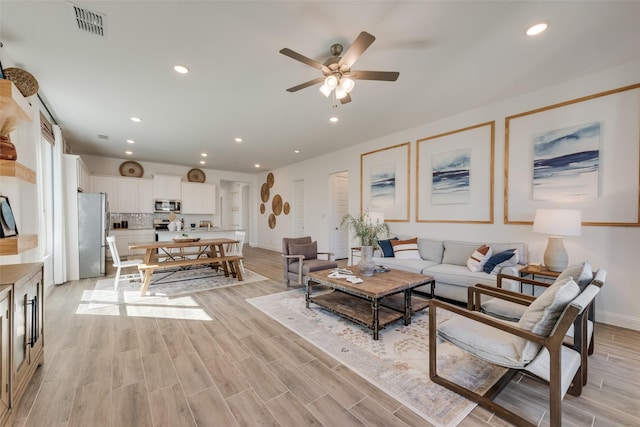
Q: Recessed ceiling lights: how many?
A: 11